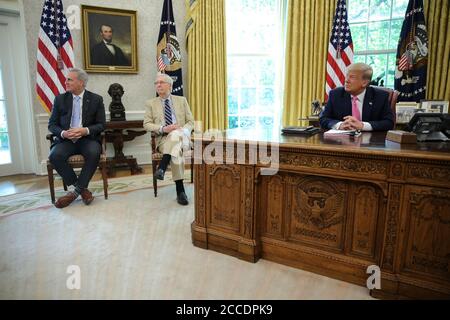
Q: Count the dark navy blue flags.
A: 2